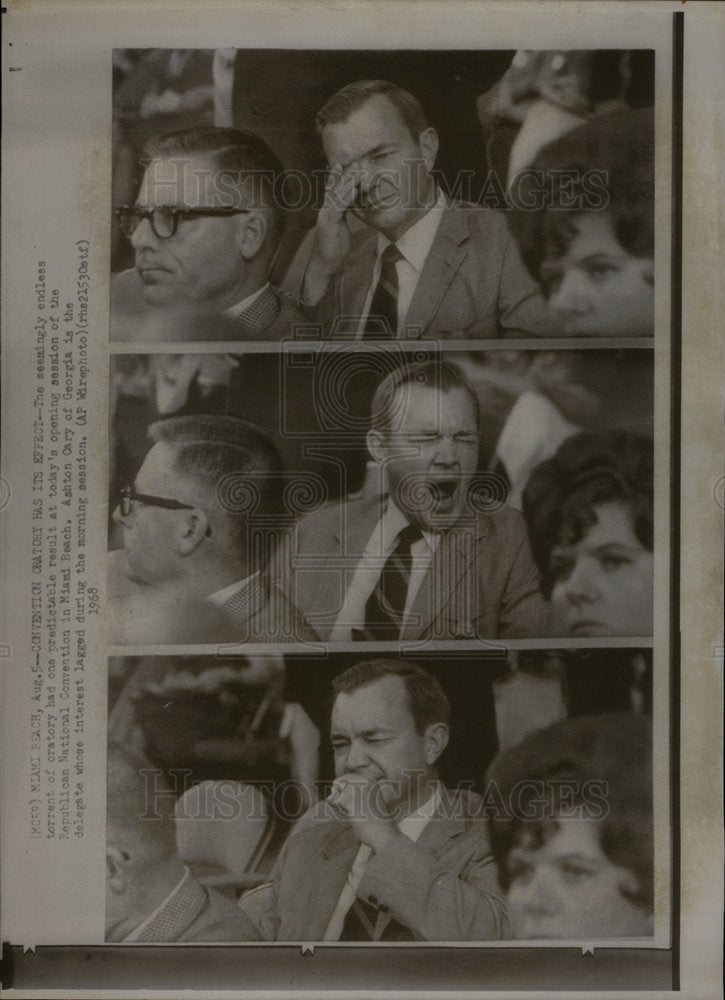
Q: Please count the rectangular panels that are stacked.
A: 3